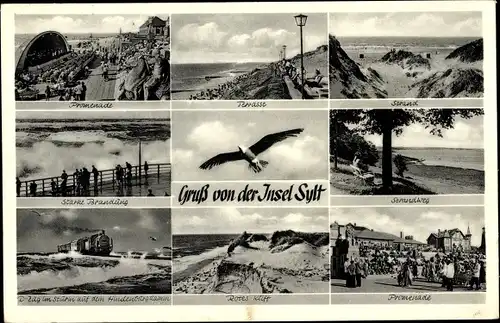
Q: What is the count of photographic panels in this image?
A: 9